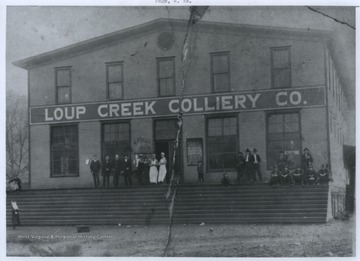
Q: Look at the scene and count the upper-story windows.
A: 5